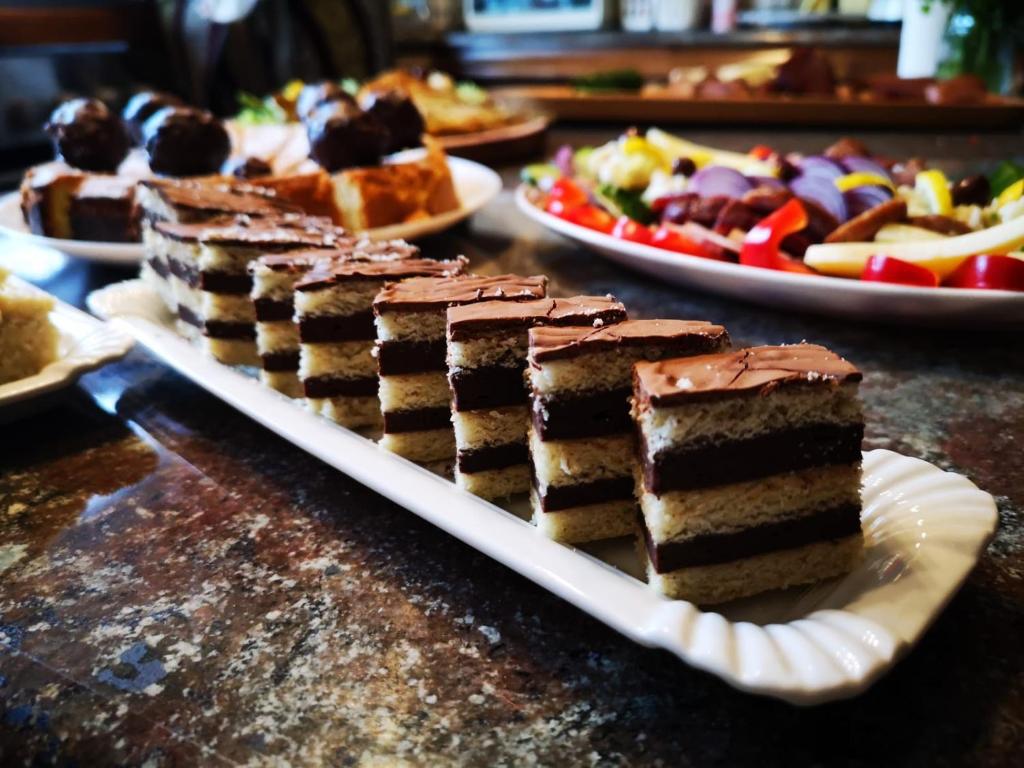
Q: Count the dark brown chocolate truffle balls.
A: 6